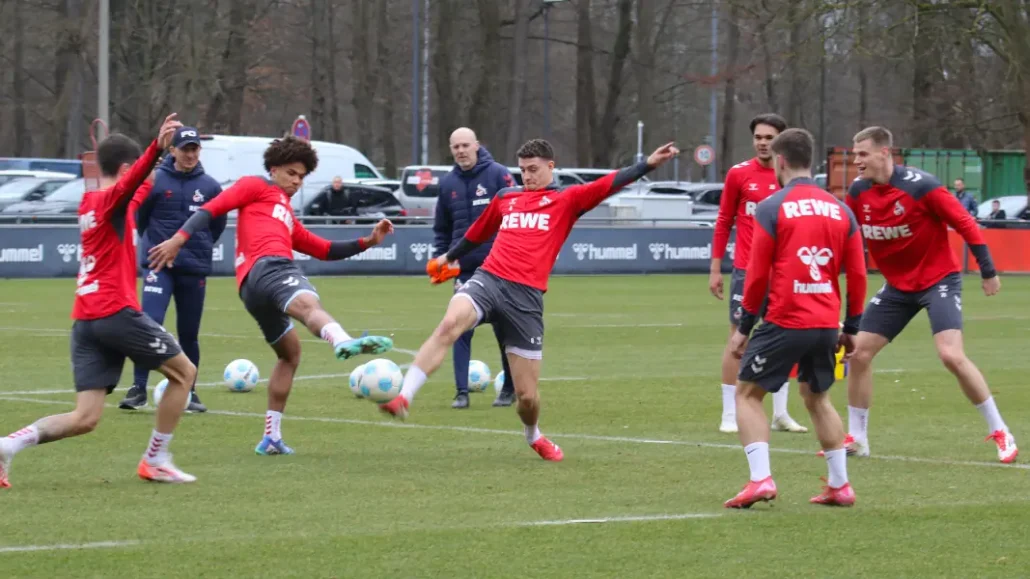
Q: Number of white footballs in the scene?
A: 6